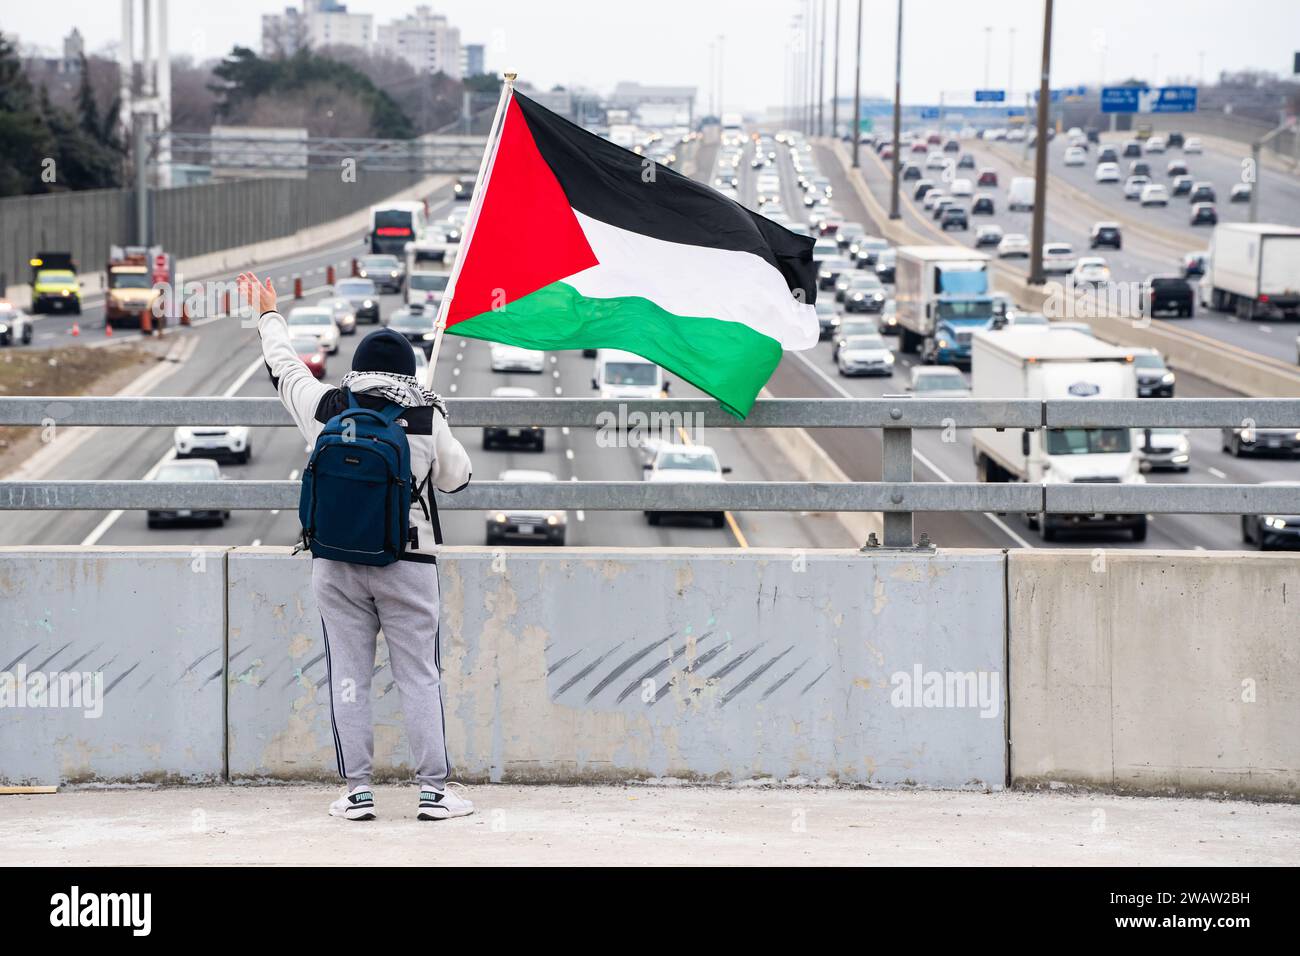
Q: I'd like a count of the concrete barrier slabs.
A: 3